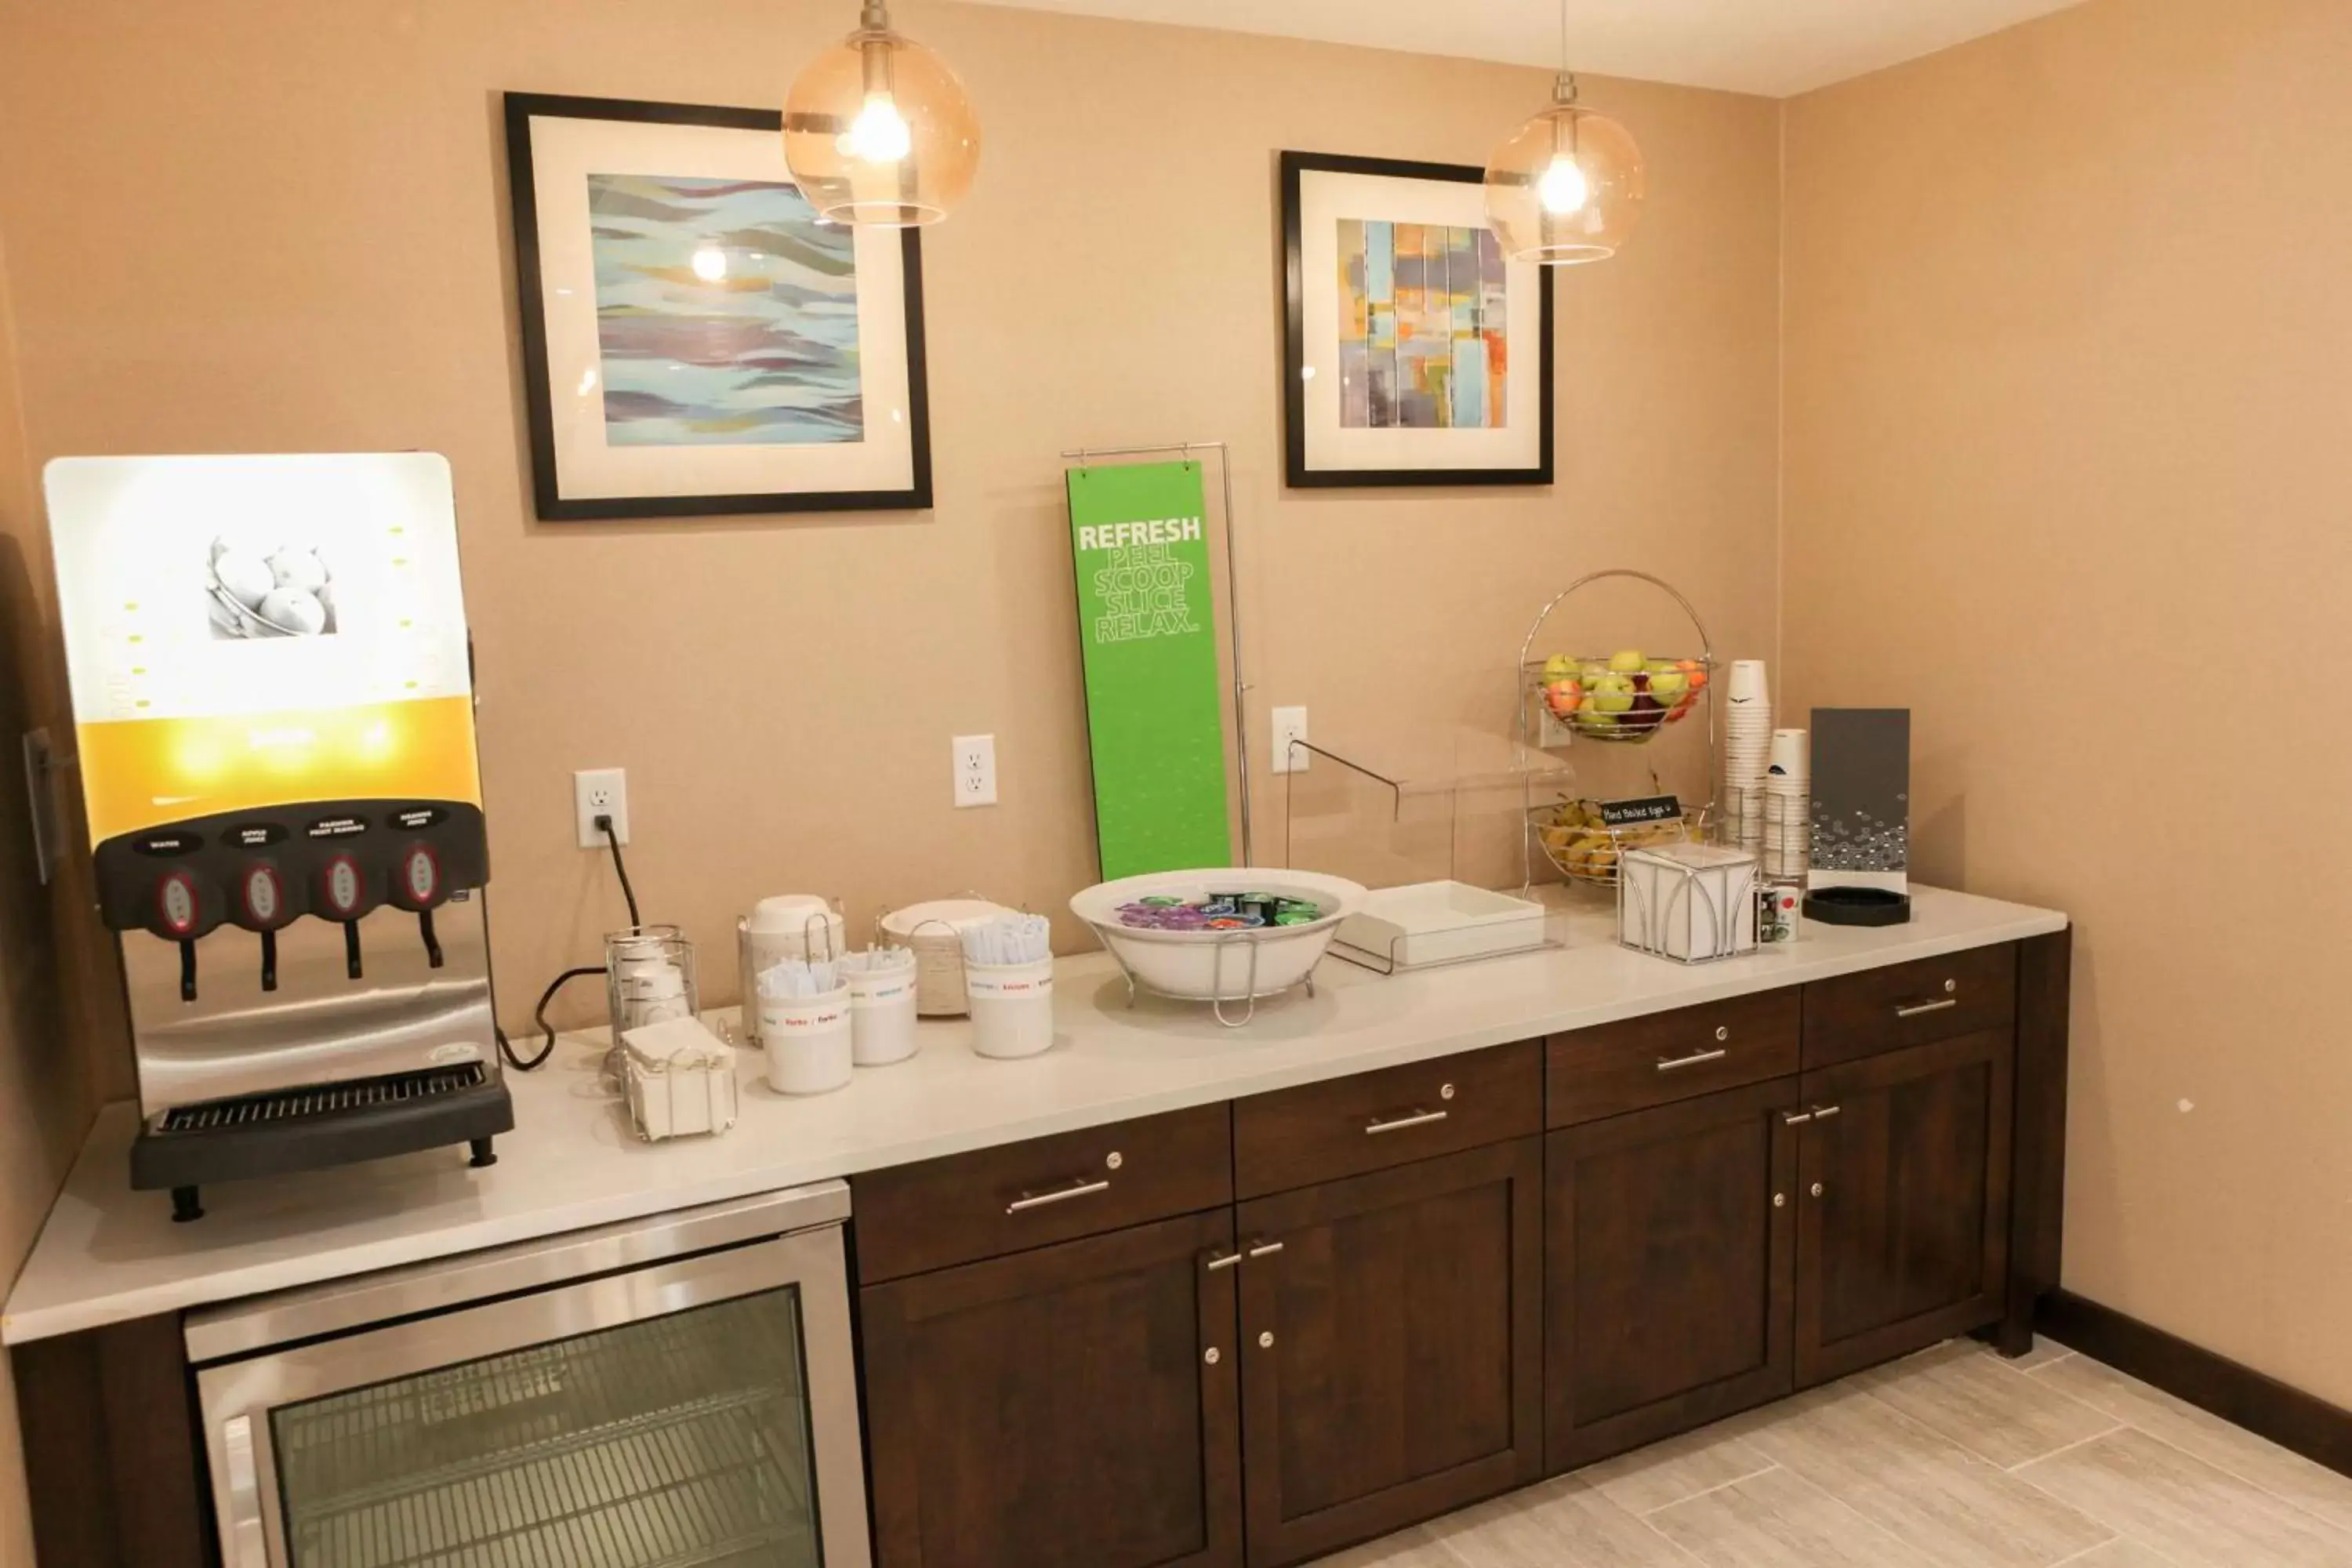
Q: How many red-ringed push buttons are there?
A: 4